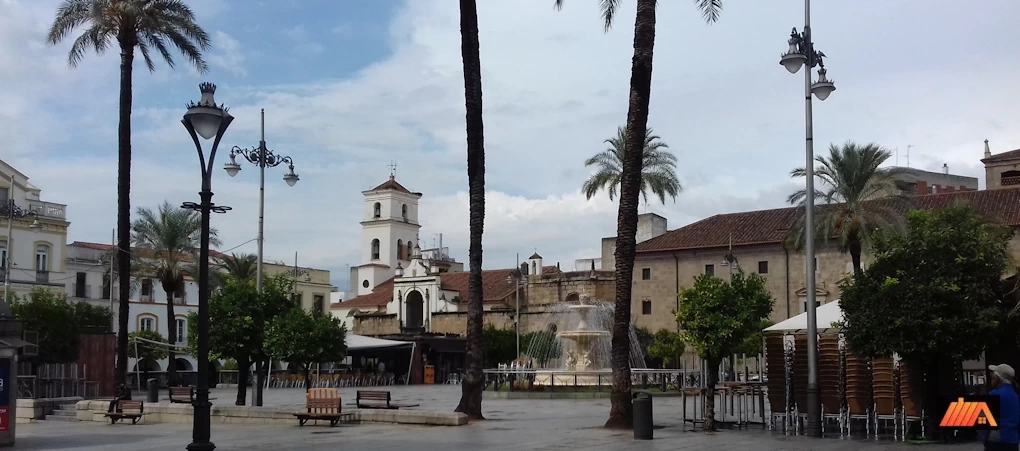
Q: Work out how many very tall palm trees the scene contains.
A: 3